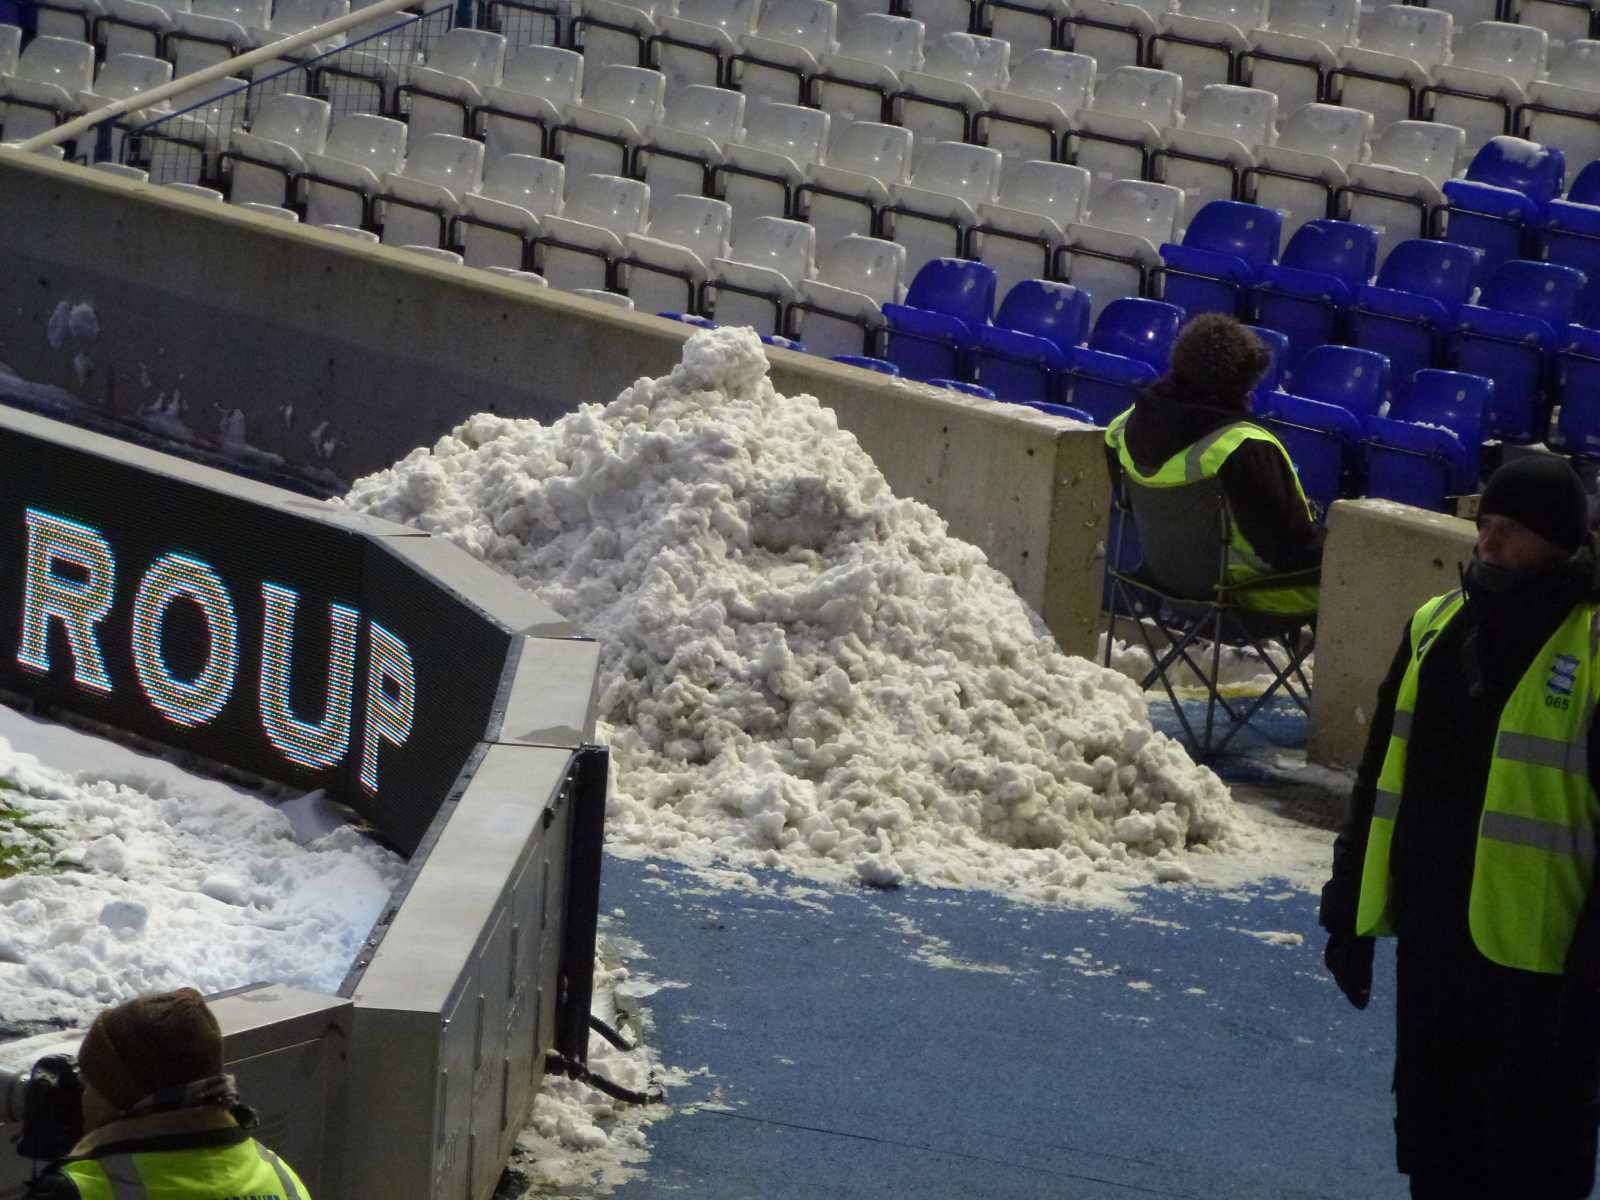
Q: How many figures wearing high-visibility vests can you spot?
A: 3